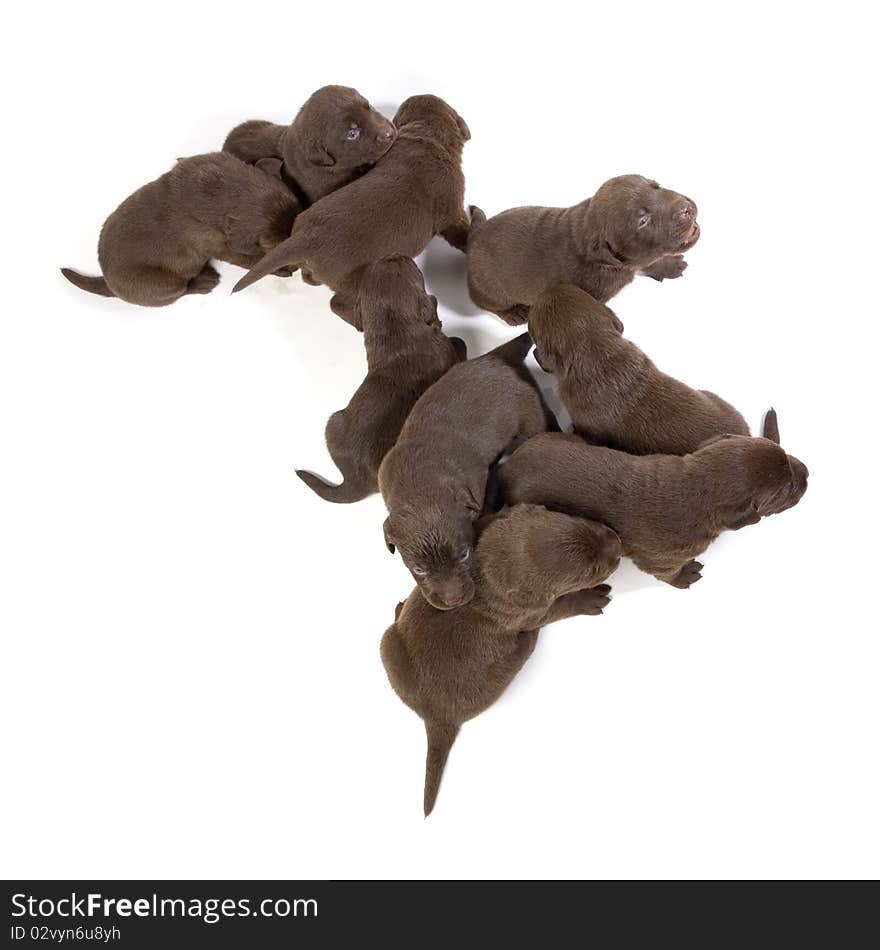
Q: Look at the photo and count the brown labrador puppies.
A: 9